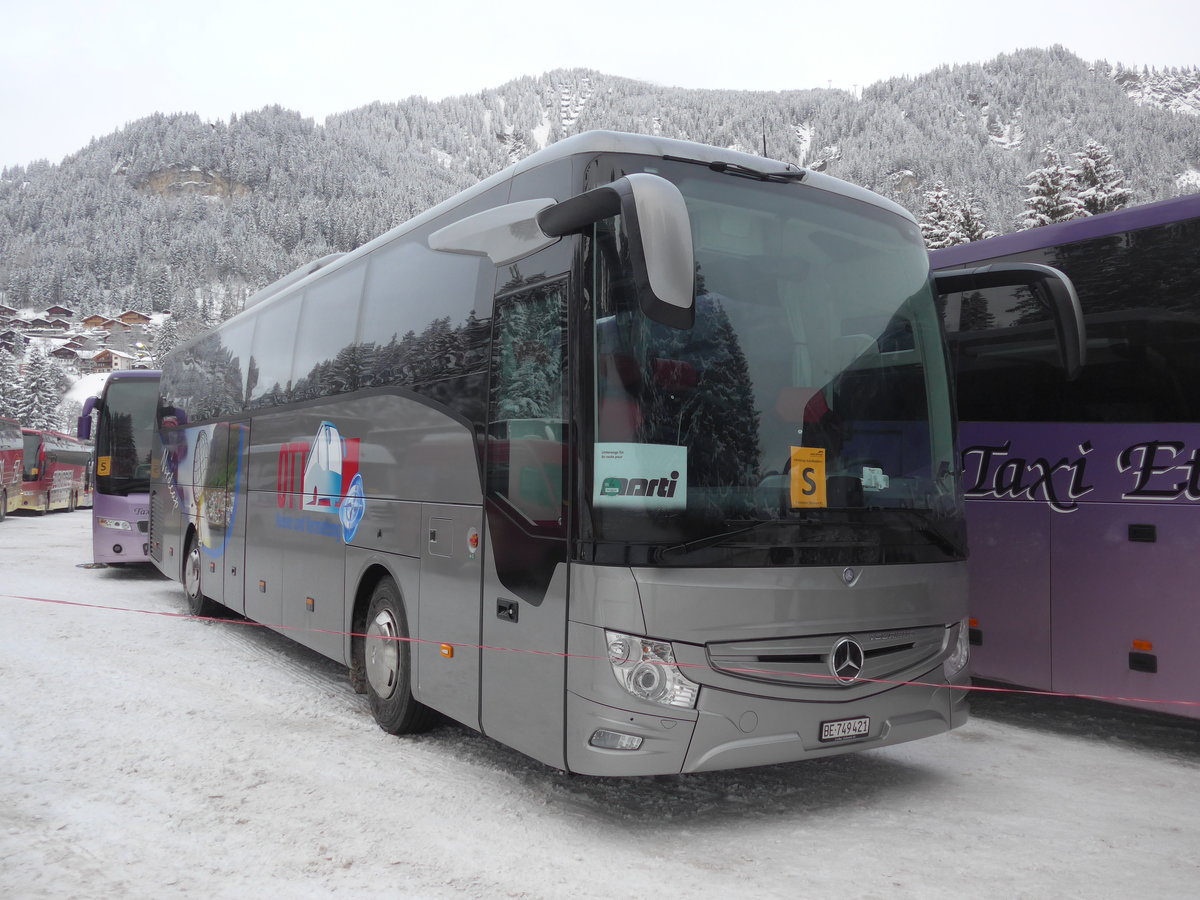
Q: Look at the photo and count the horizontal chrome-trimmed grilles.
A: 1